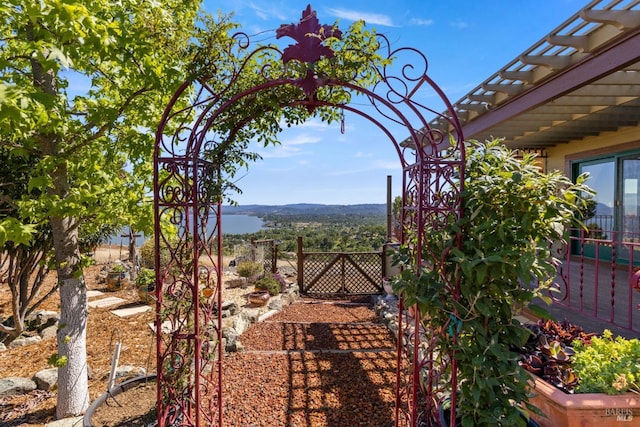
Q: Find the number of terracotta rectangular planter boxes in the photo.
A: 1